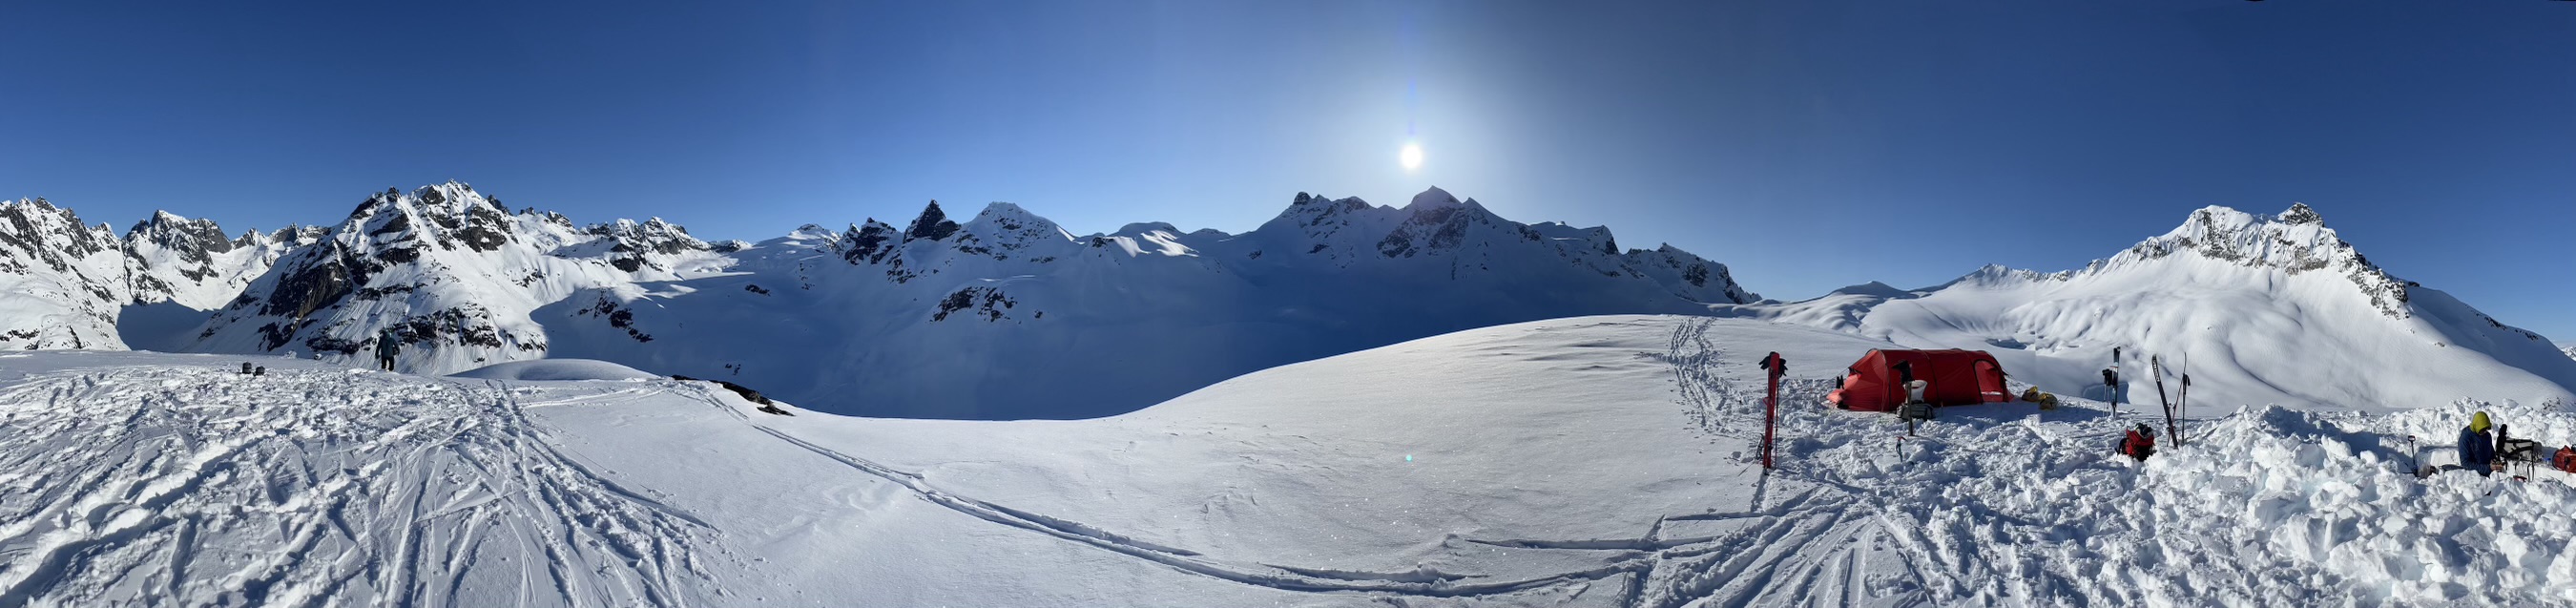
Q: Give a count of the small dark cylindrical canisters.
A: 2